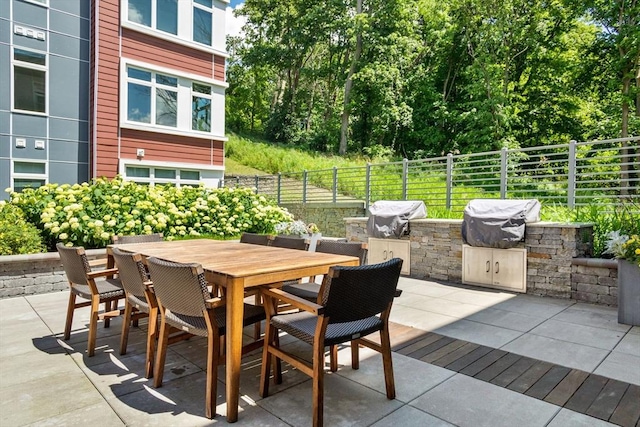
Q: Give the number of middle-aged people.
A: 0